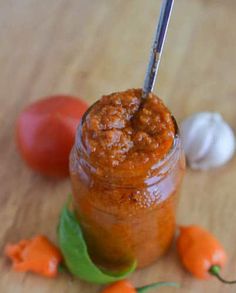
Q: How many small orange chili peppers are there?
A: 3